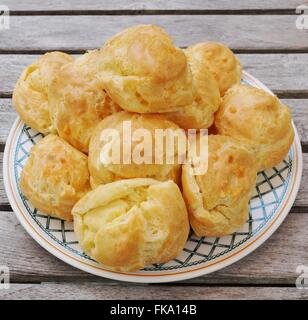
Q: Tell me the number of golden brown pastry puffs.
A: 10